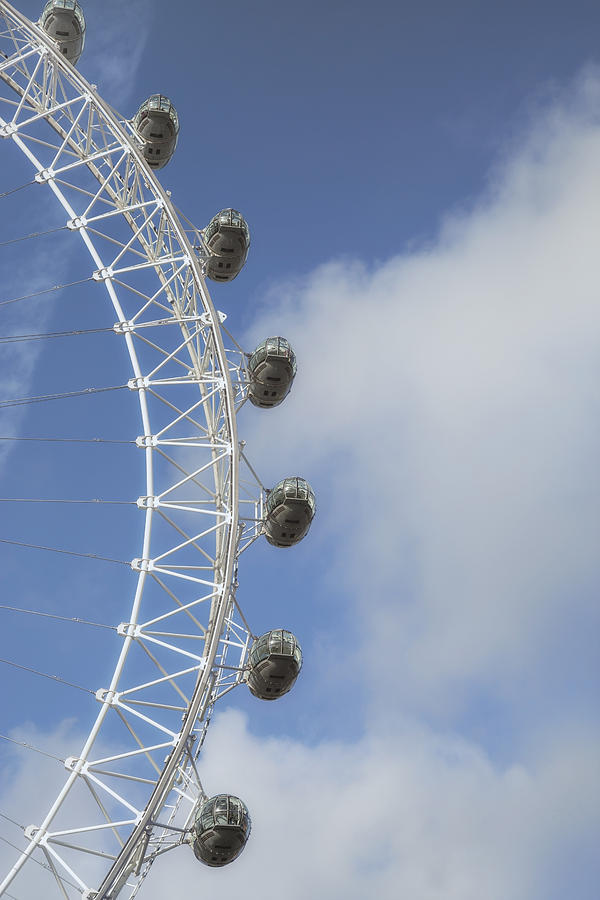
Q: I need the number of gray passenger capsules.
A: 7